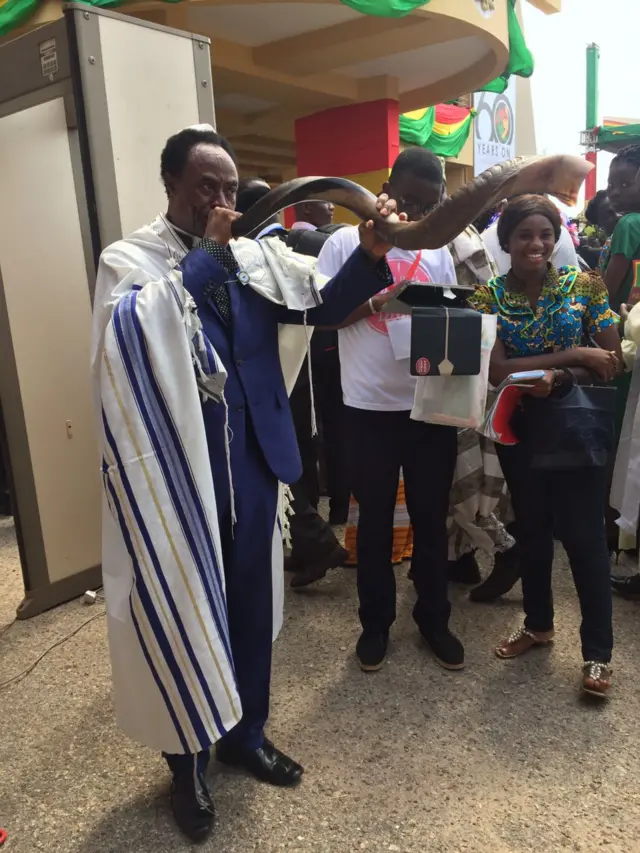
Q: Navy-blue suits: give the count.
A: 1